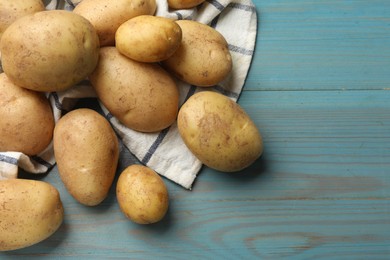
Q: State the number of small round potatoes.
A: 2